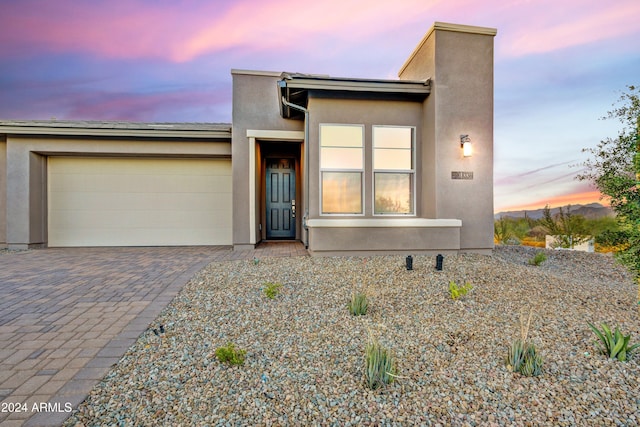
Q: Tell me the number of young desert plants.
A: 8